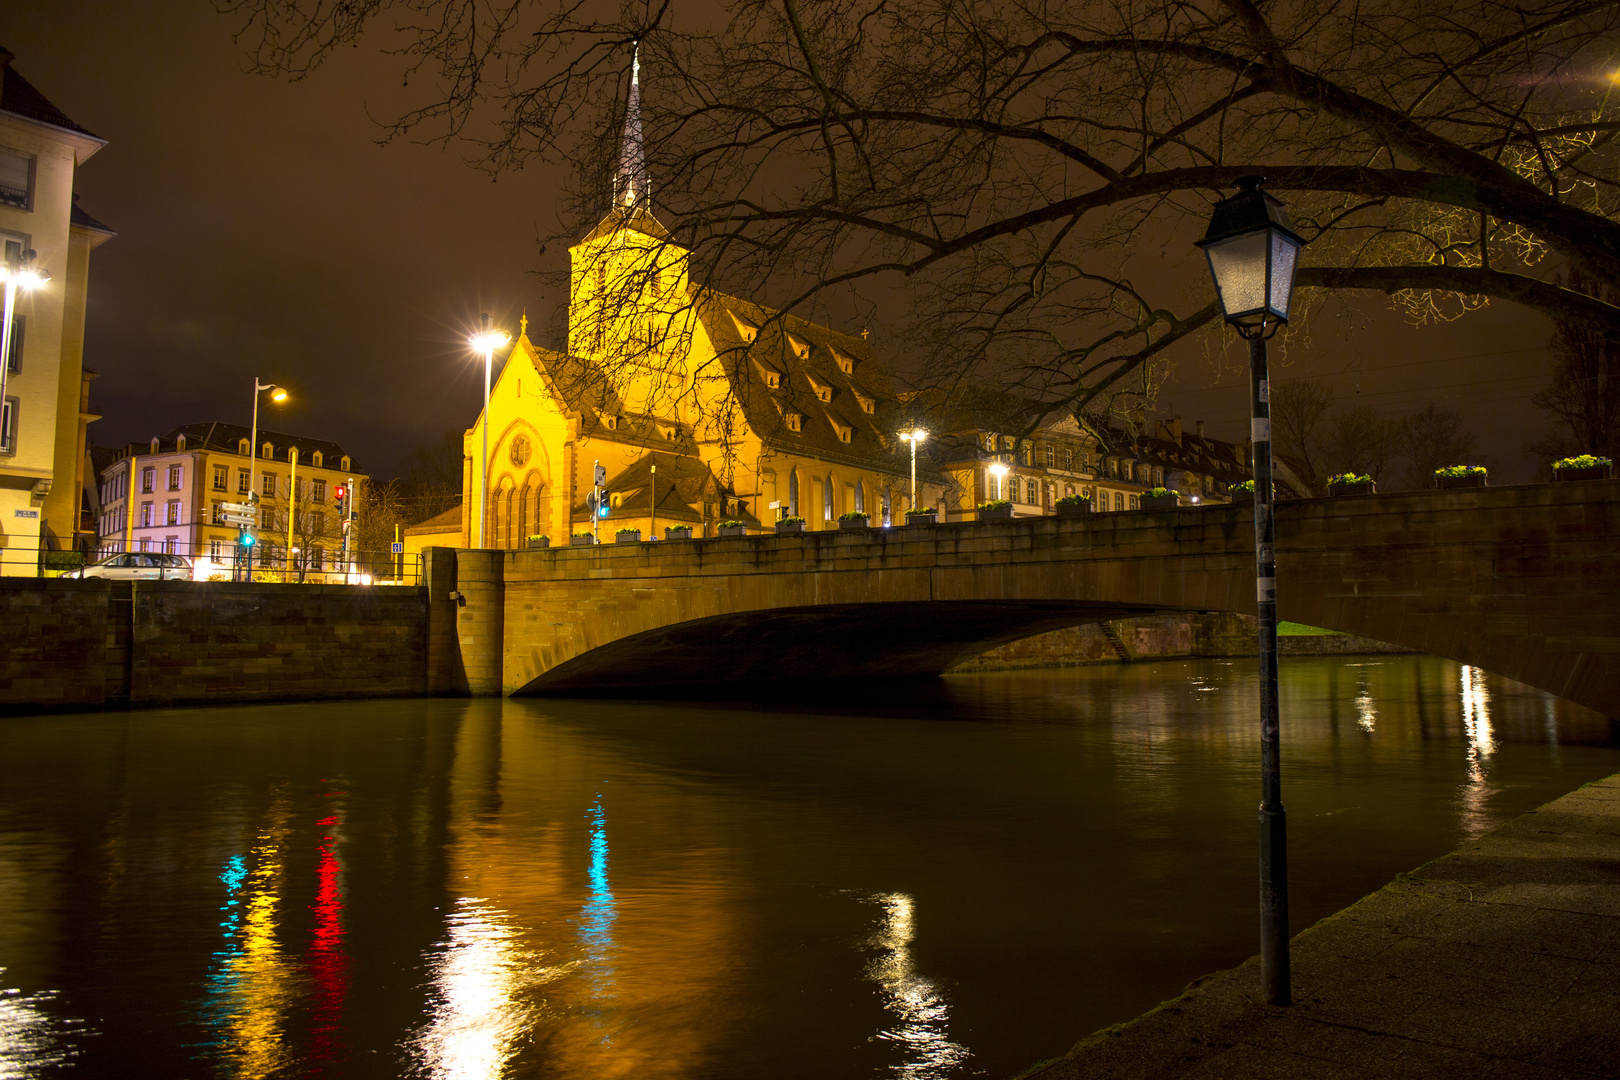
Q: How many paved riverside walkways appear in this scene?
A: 1